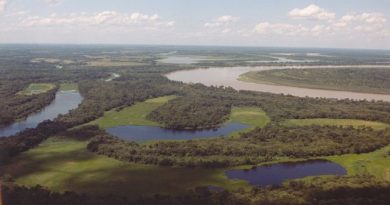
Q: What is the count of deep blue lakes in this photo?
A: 2